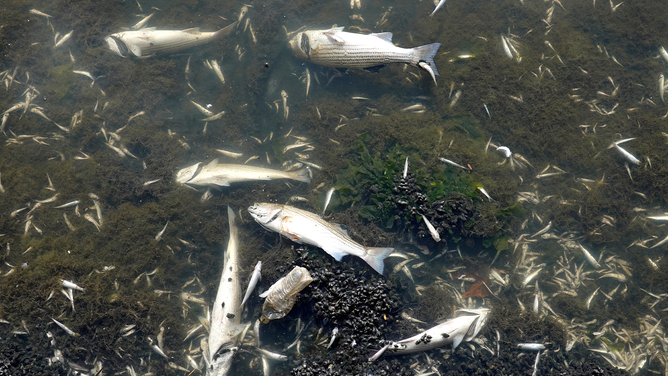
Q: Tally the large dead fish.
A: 6